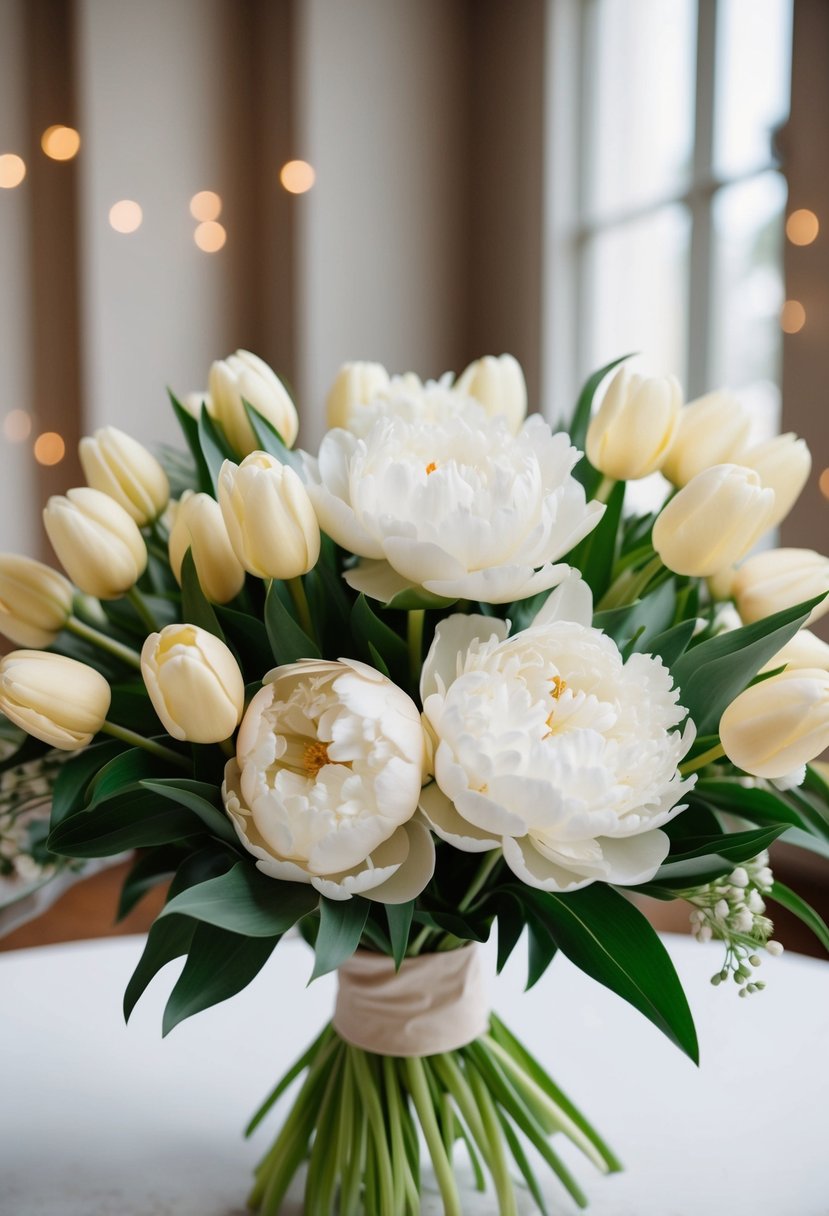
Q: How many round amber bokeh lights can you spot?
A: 11